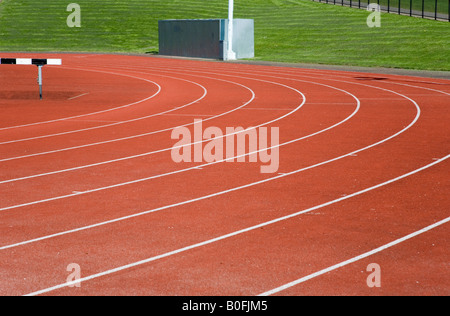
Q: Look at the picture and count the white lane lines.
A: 8